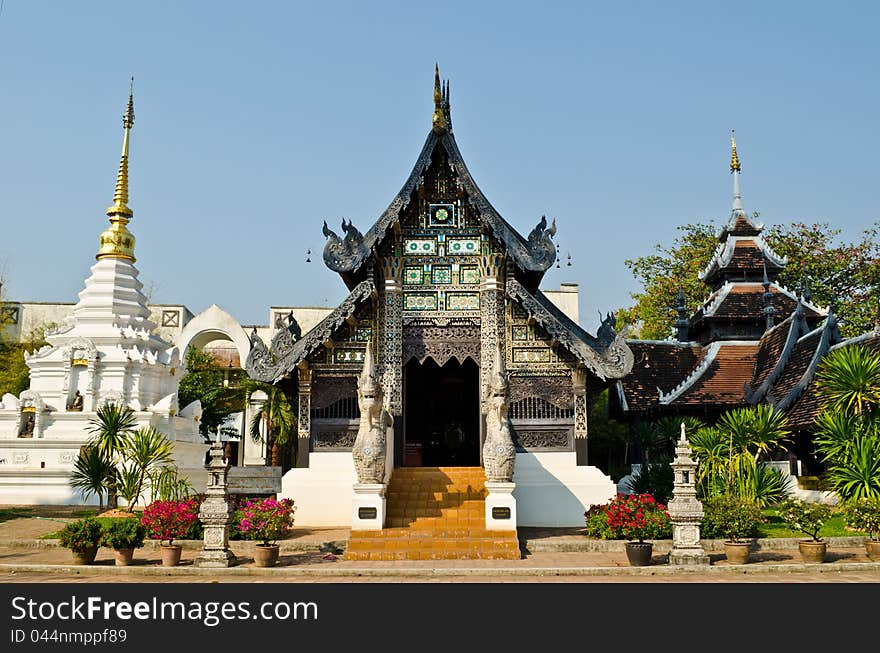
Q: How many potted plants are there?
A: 8